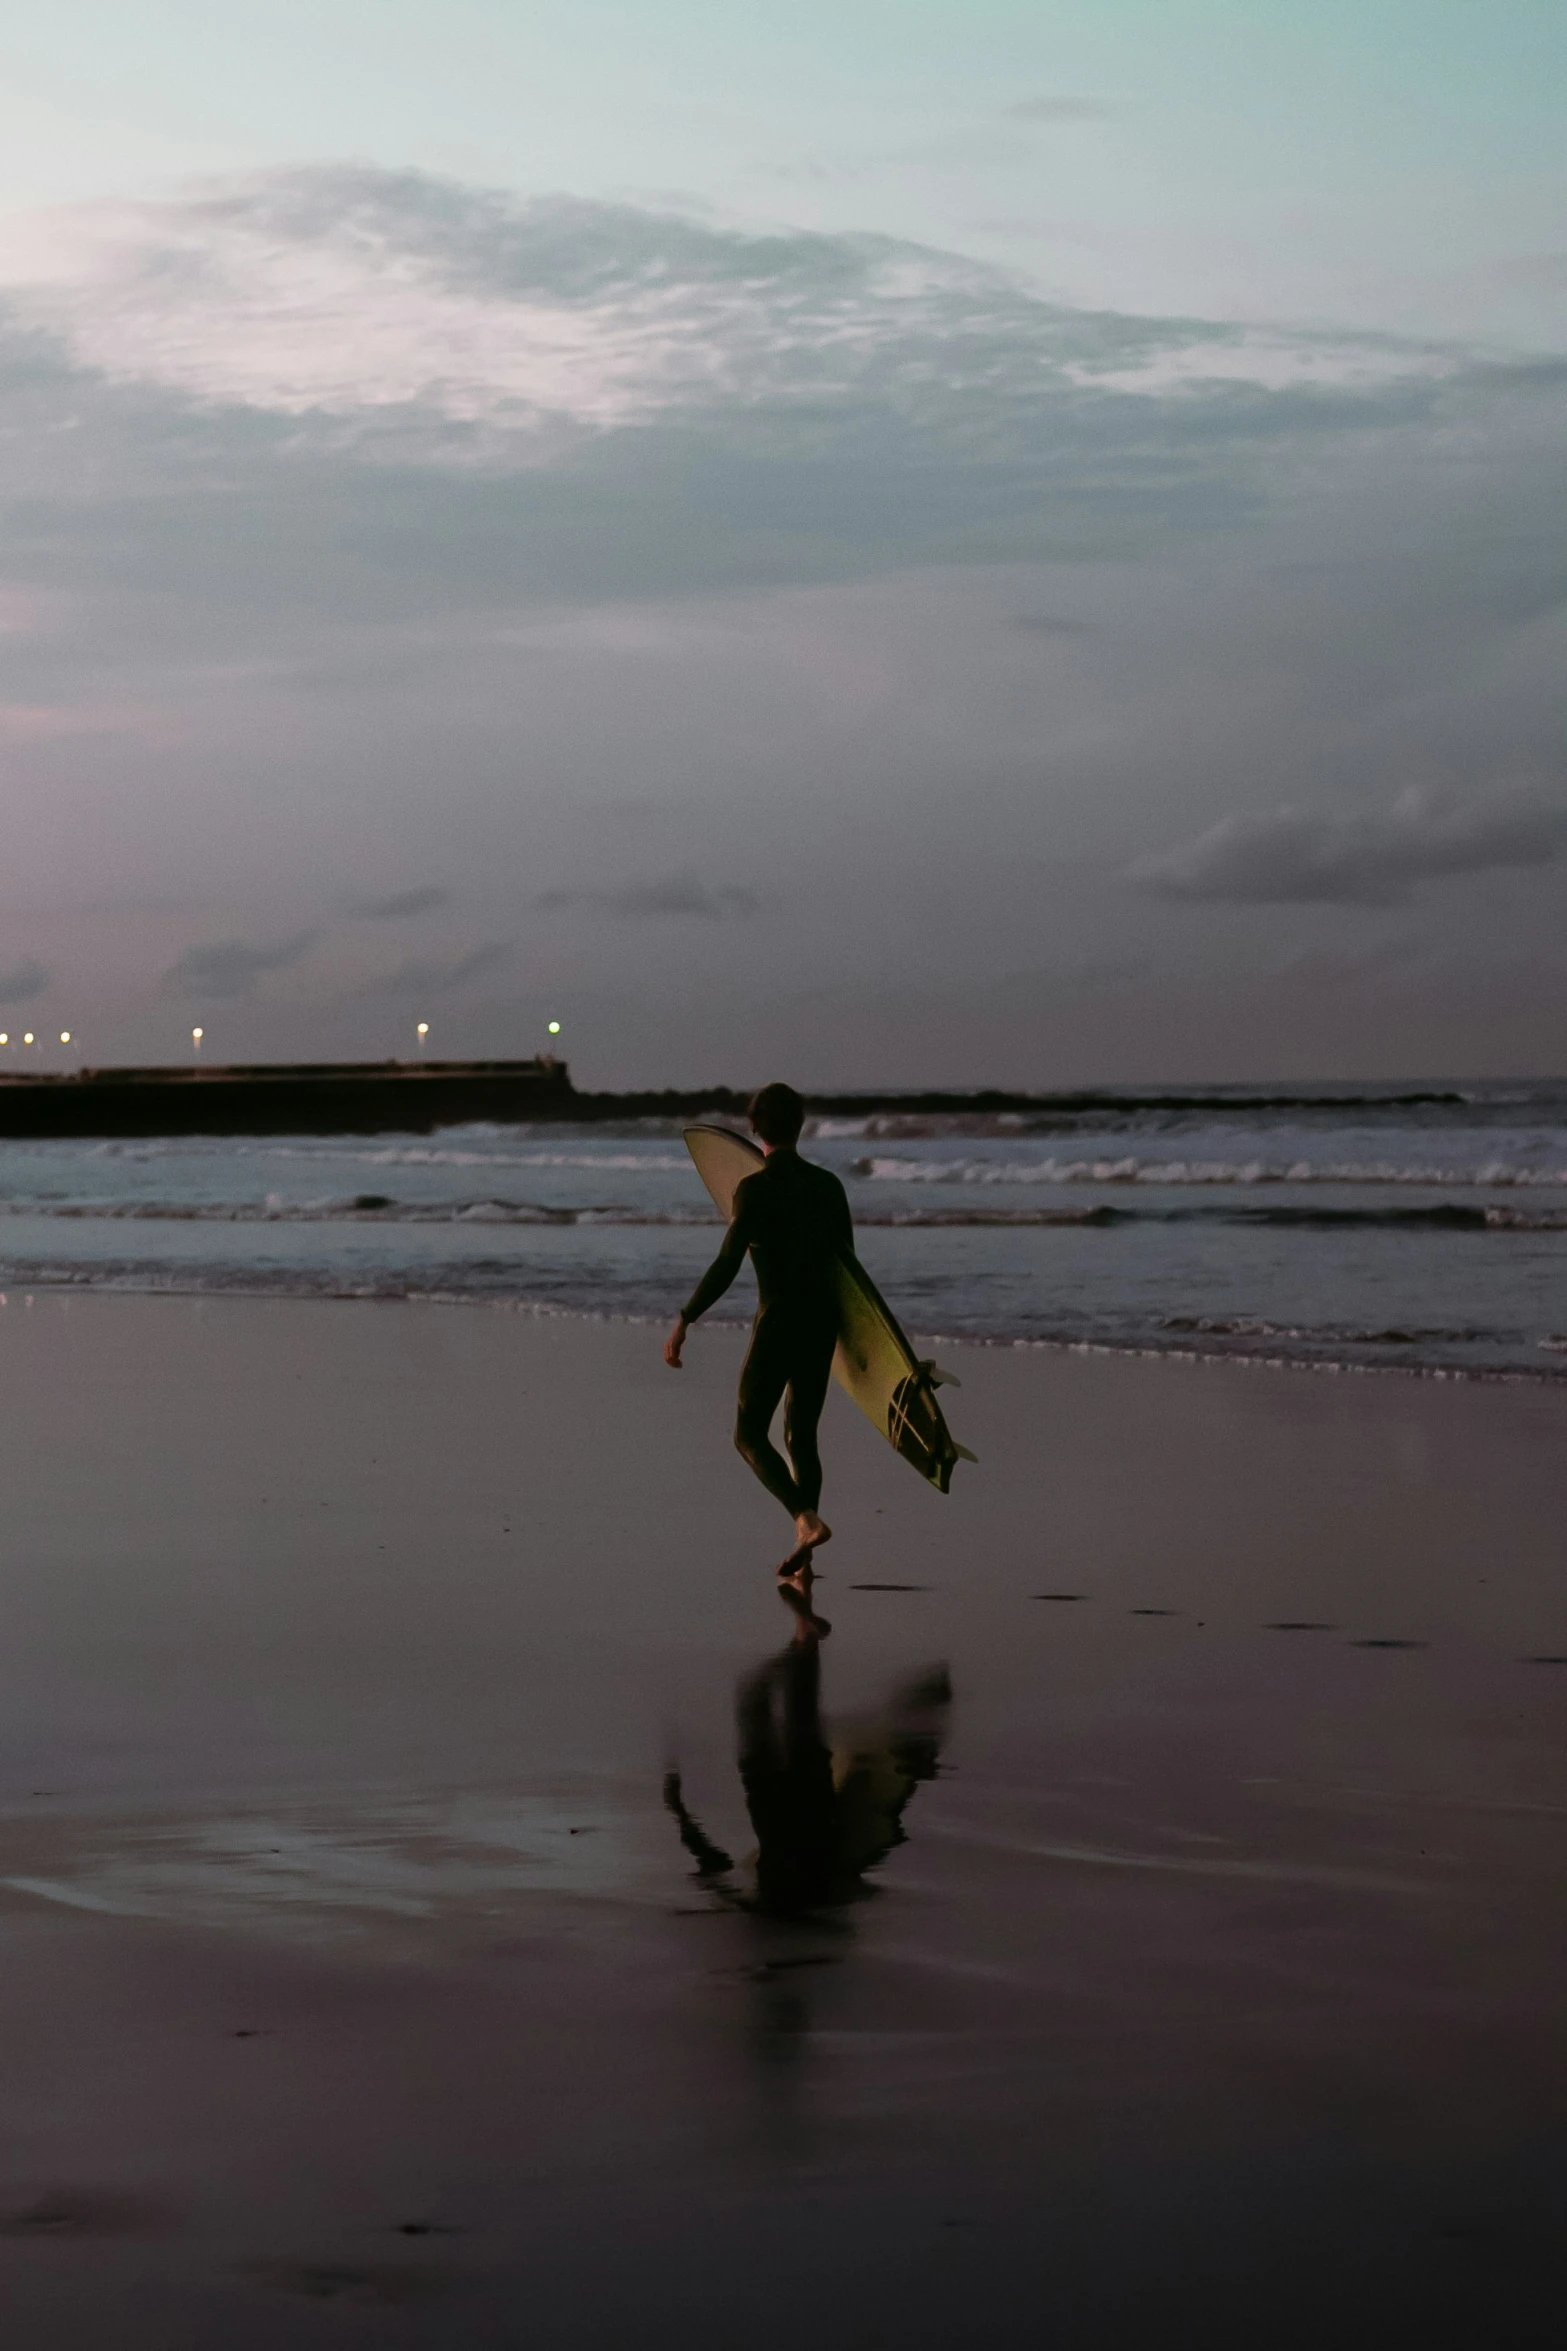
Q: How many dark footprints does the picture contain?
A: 6